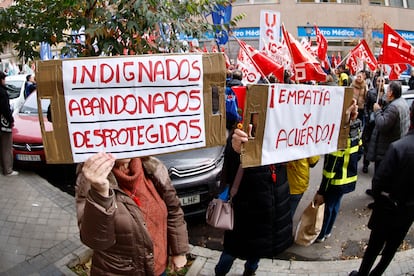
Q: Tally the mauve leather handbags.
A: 1